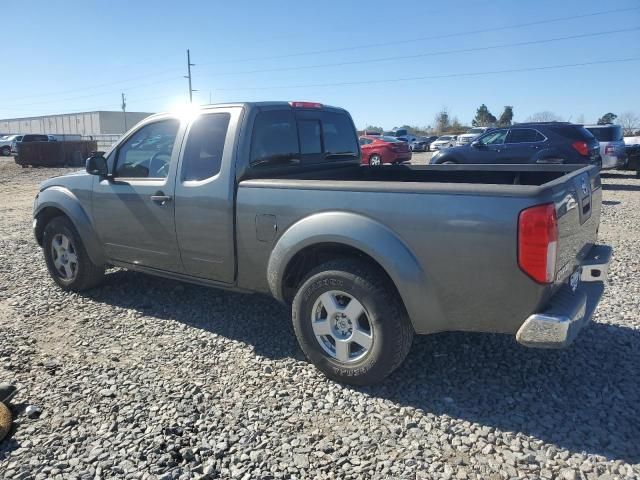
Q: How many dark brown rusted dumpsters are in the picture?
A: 1